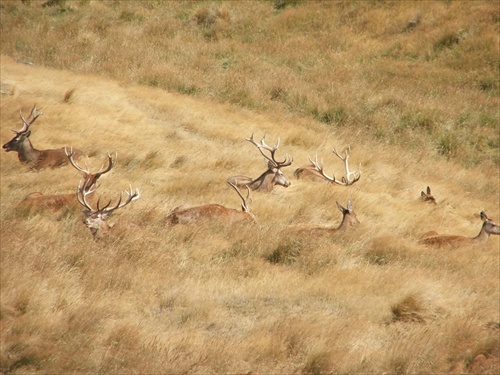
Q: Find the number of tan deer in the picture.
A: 9